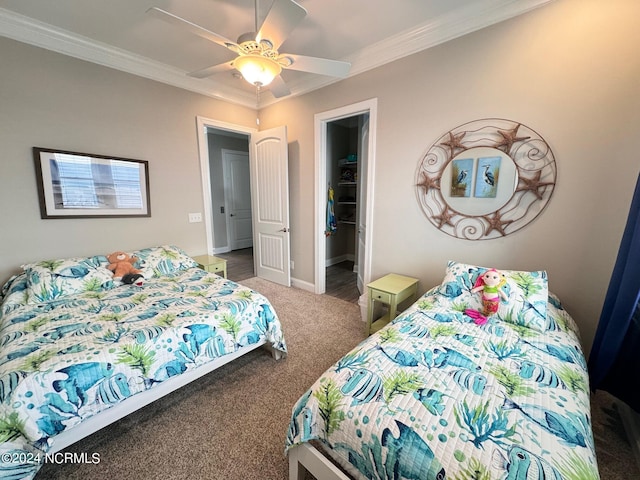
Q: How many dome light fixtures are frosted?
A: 1